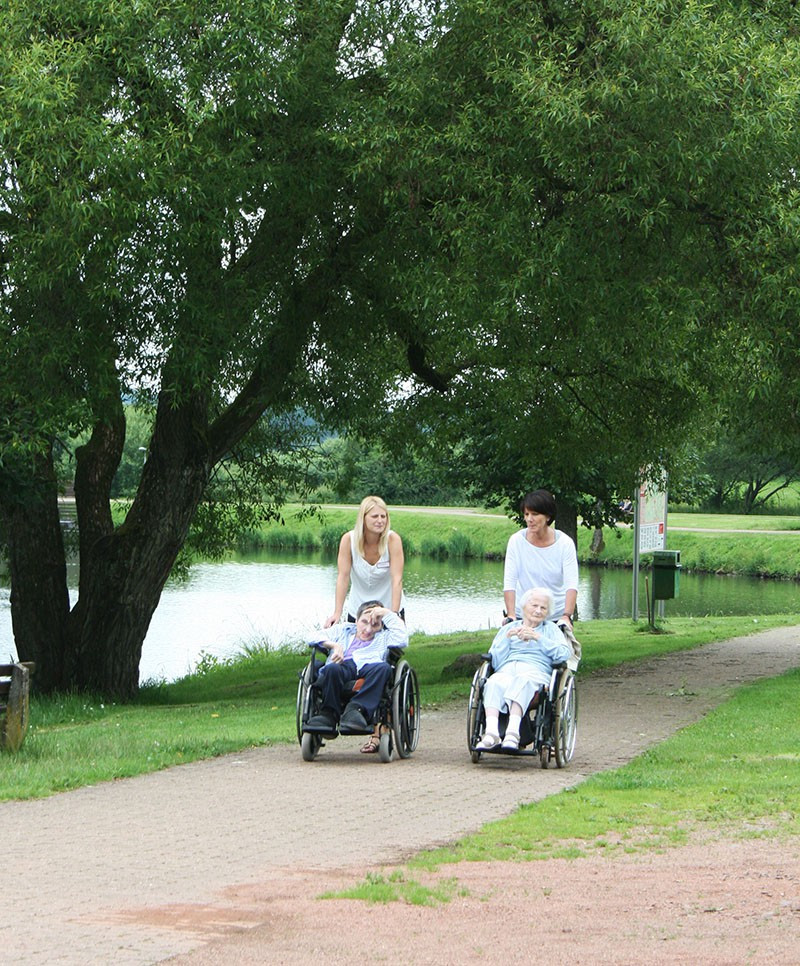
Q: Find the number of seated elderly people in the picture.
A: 2